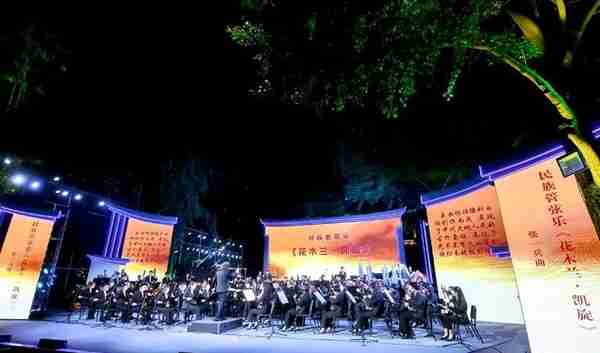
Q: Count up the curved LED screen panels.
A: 5